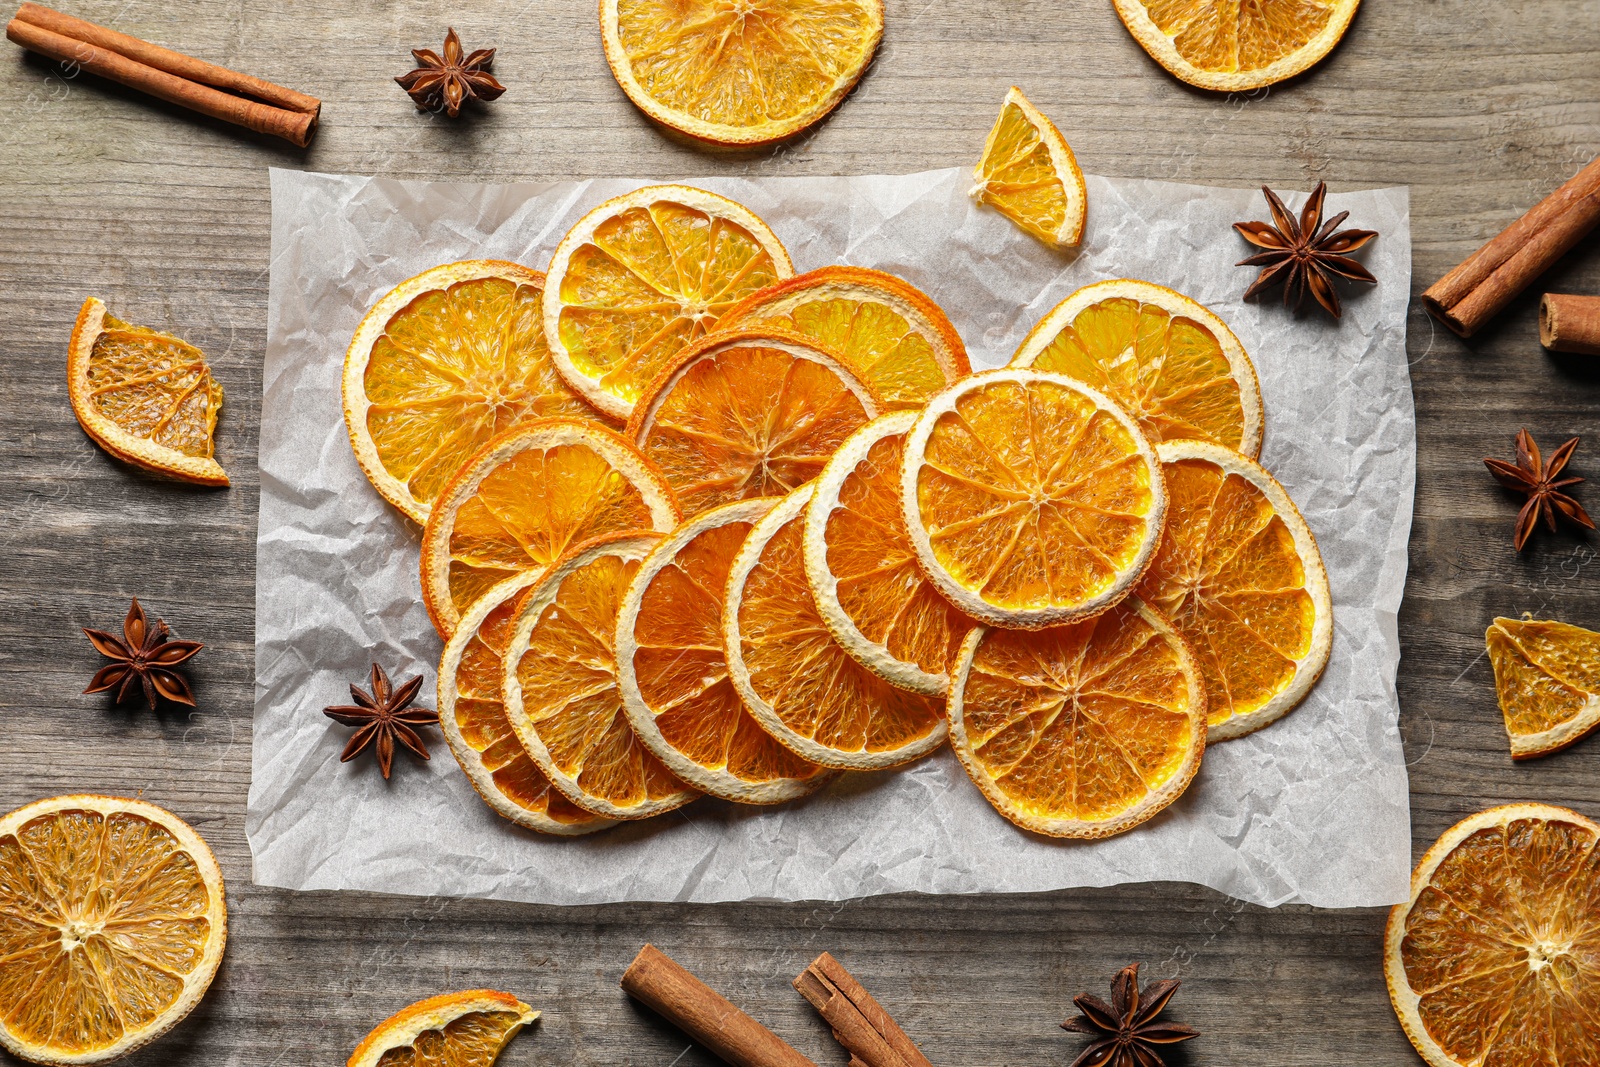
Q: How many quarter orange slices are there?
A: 4